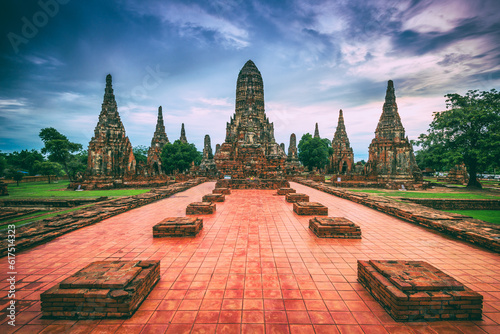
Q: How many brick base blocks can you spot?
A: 10